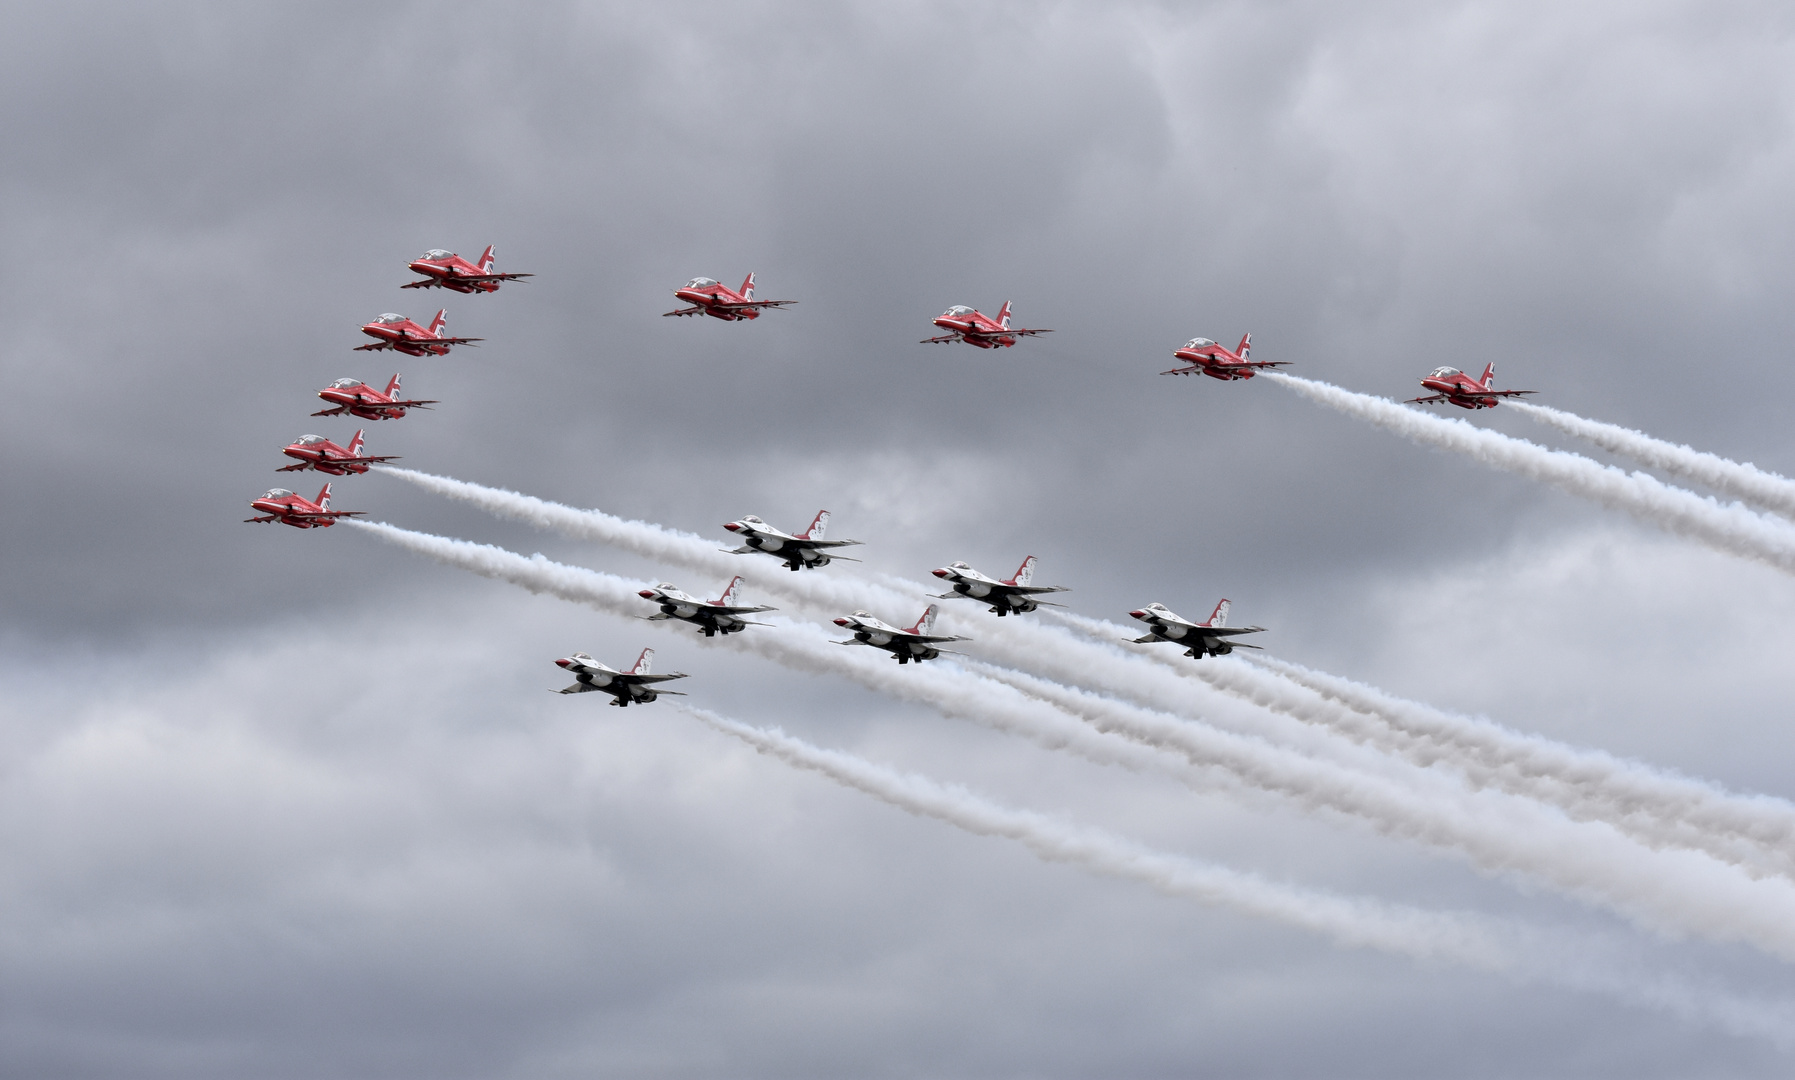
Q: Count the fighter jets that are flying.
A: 15